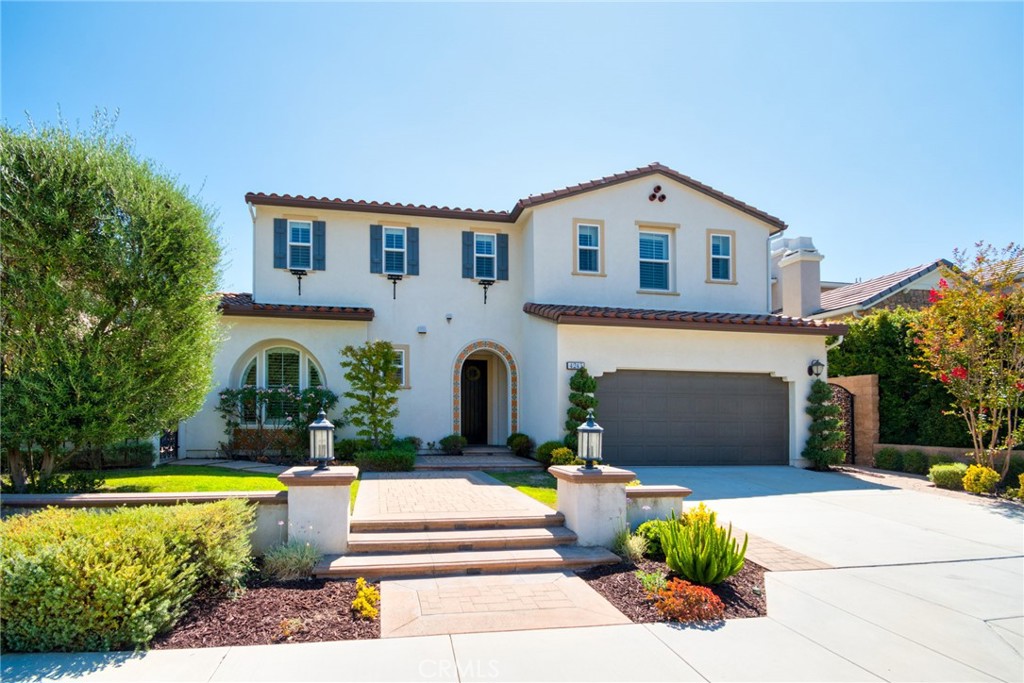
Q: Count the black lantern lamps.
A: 3